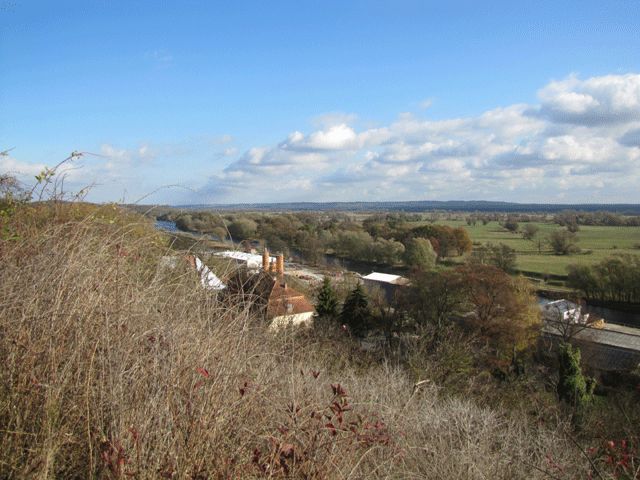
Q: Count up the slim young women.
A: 0